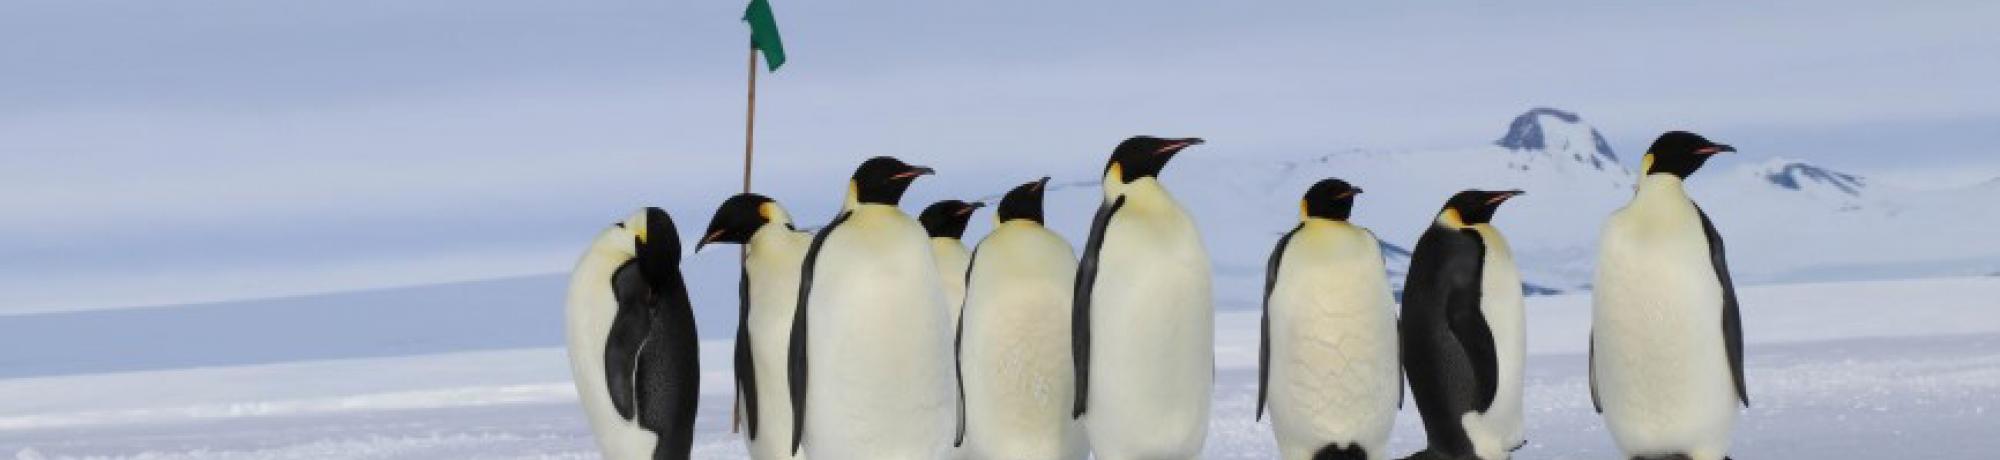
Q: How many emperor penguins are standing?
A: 9